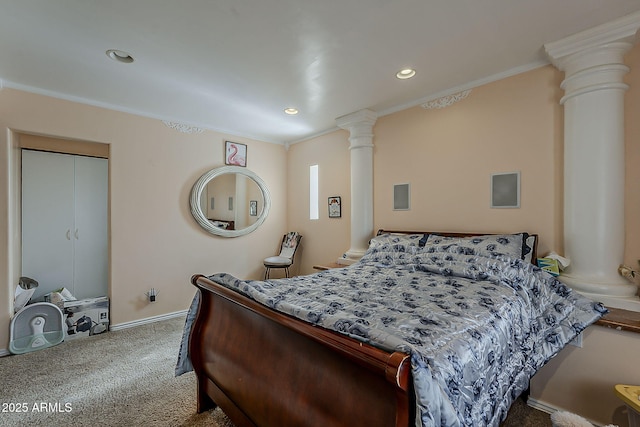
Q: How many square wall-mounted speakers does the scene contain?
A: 2